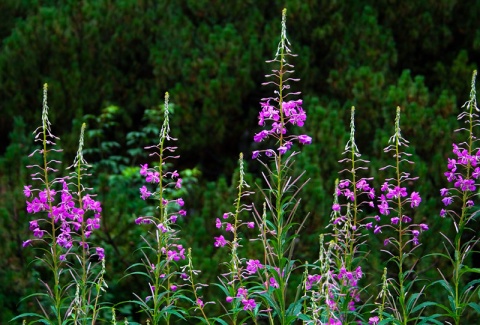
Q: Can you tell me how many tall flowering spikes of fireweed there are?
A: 8